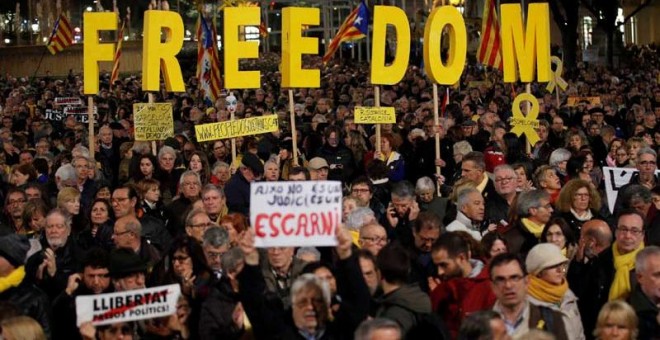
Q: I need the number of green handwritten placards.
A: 0